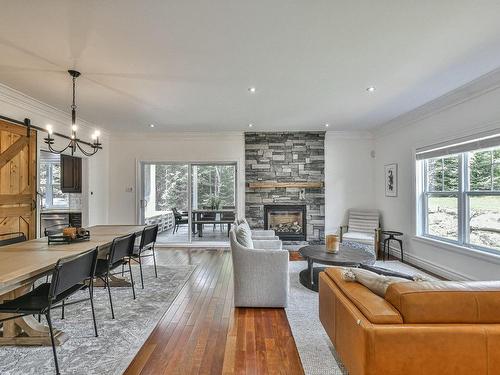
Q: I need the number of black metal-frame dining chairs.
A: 5